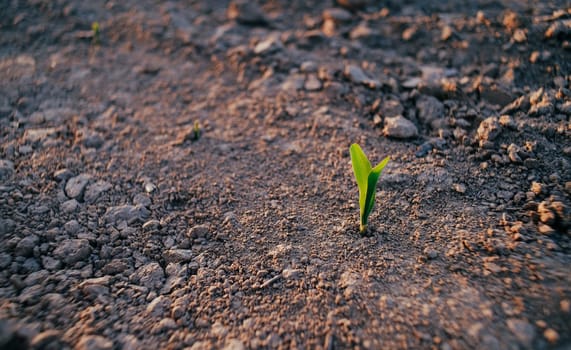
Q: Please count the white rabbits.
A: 0